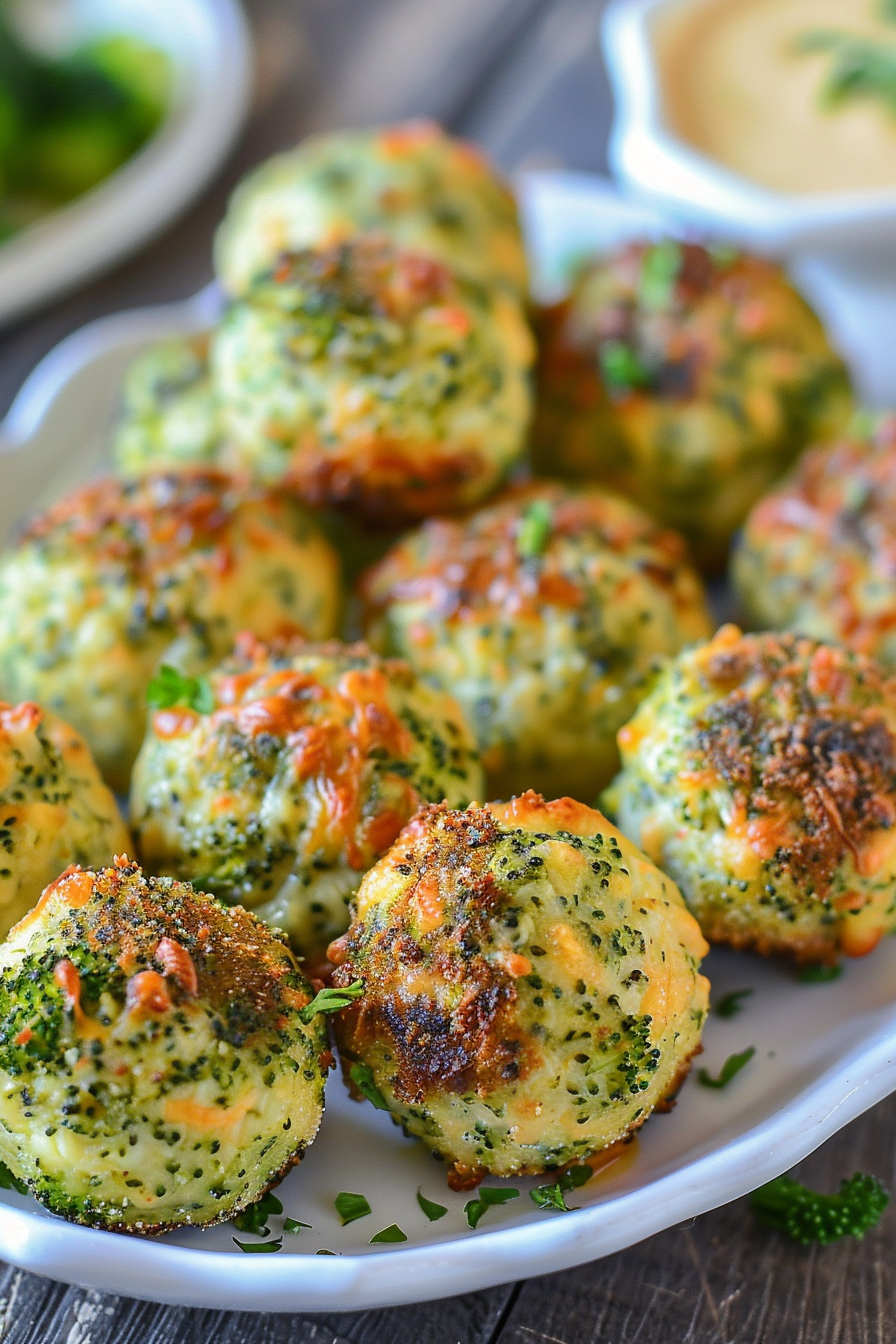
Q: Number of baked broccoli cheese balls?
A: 12